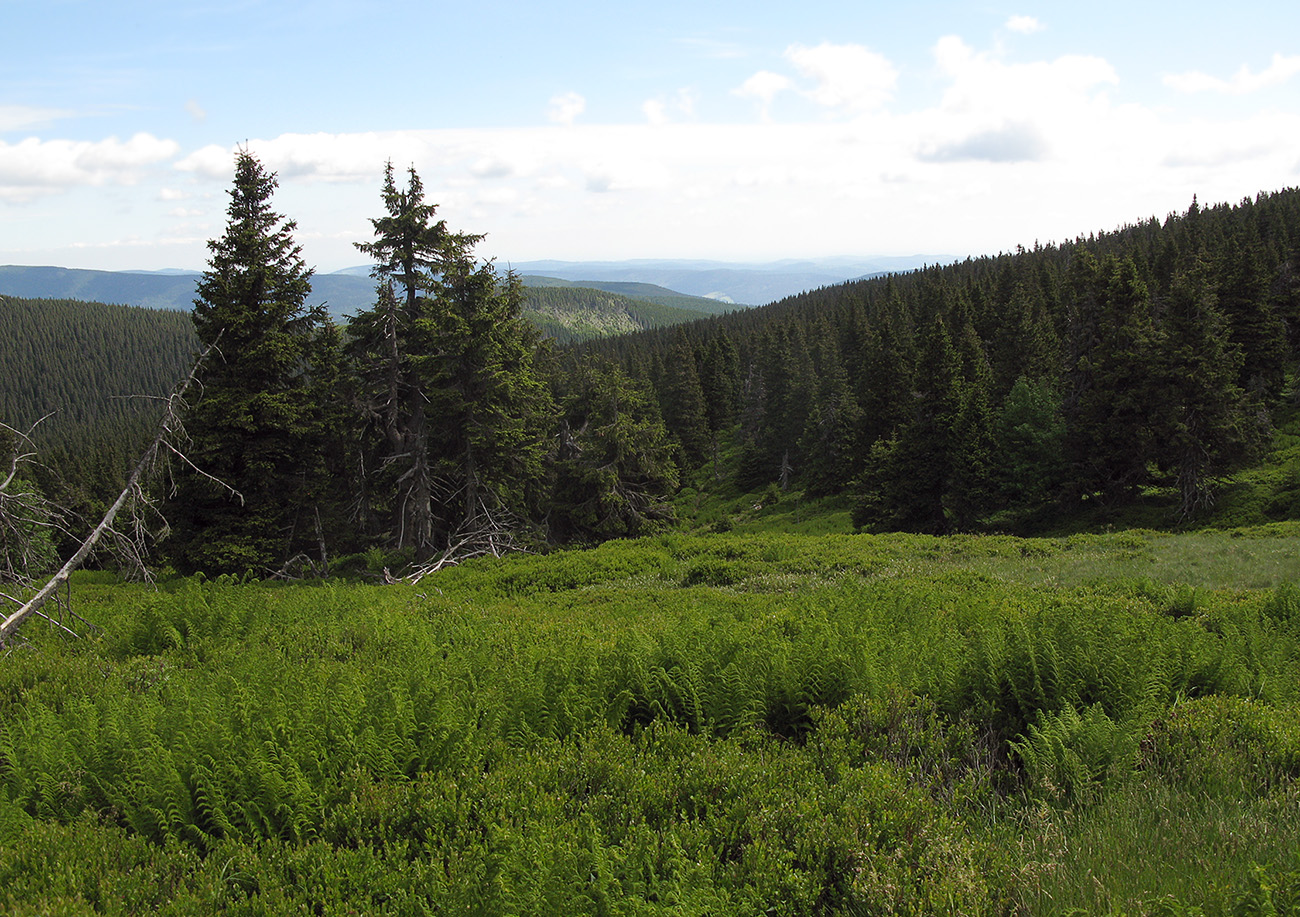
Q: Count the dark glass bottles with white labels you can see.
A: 0